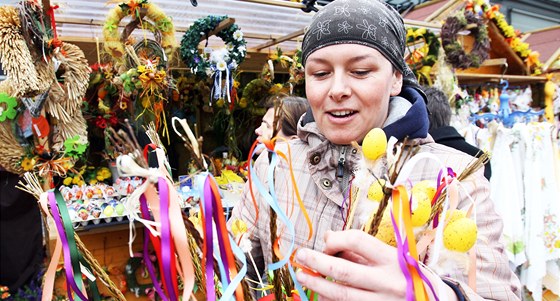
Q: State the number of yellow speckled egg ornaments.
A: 7